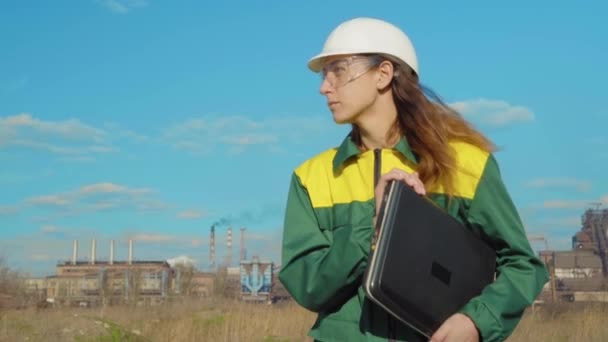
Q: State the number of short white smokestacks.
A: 4